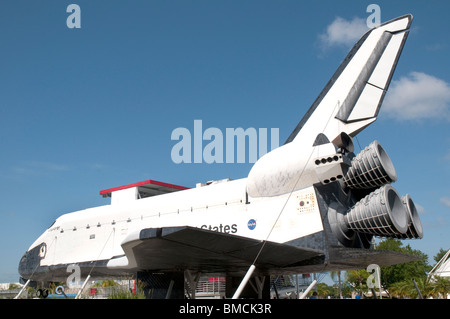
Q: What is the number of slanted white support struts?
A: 4